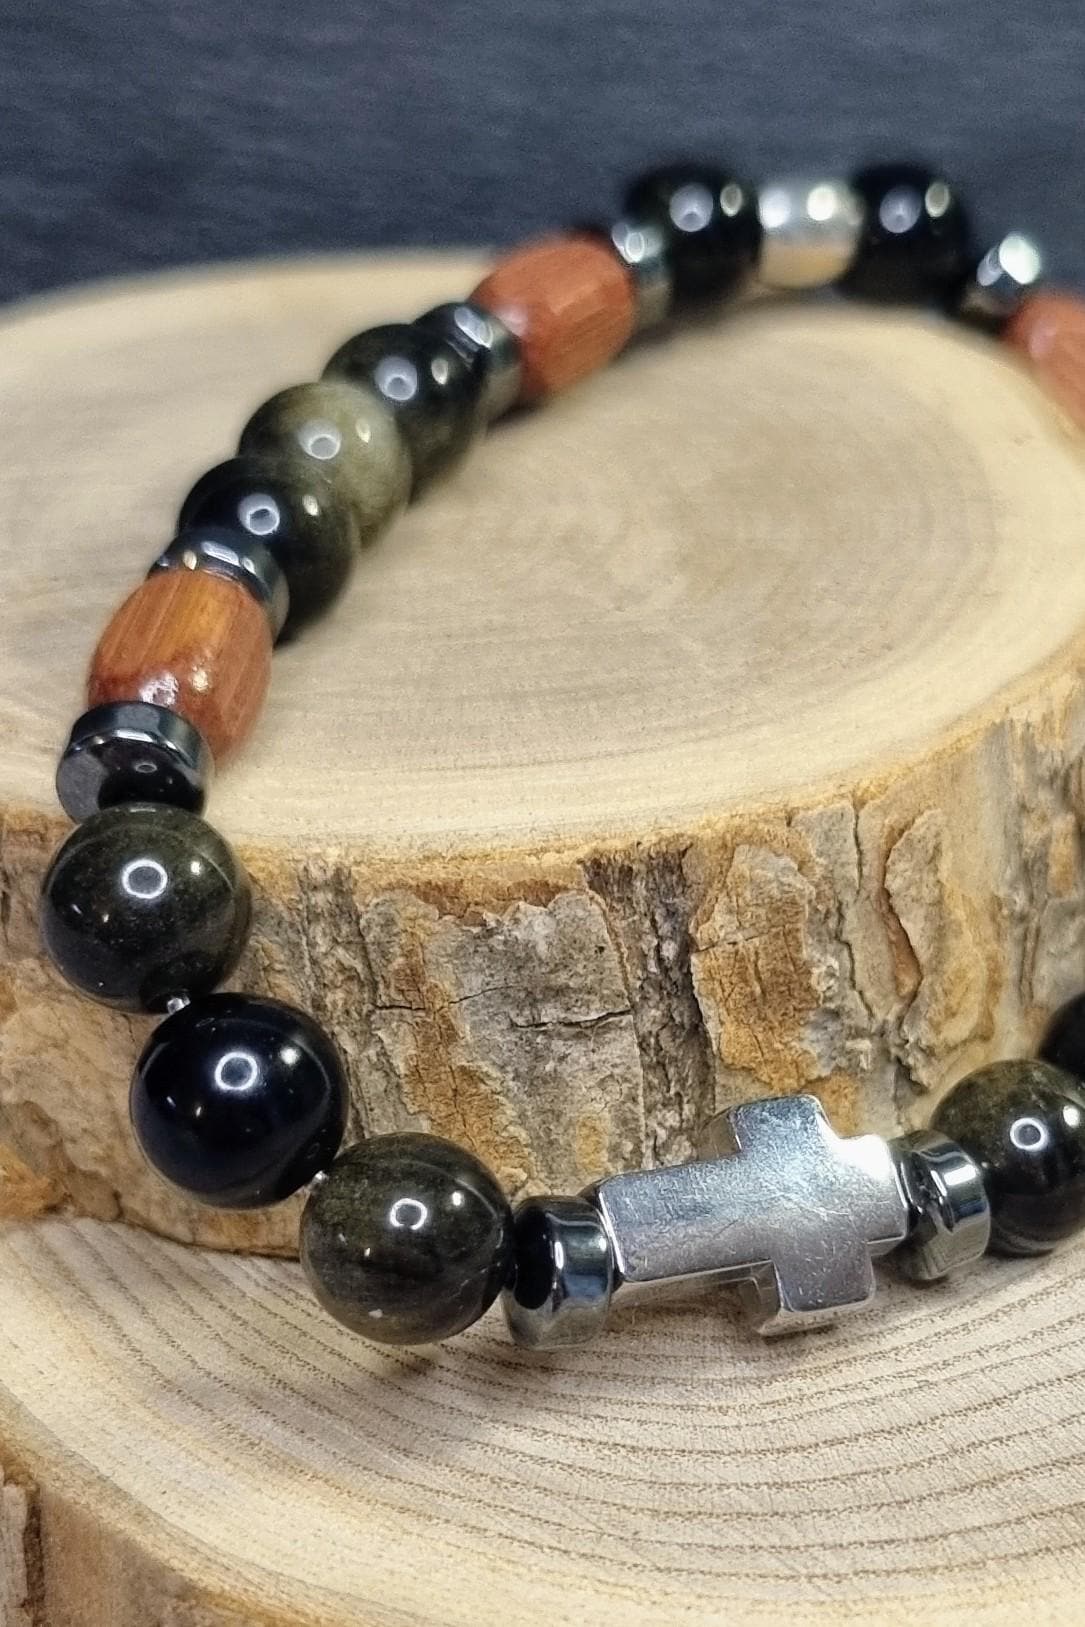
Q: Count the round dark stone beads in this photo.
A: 10